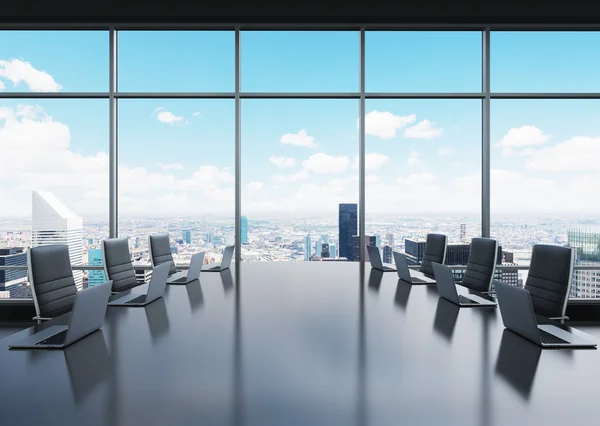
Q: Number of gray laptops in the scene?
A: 8